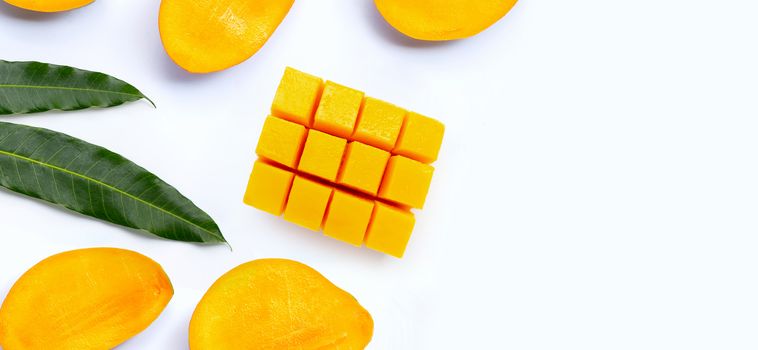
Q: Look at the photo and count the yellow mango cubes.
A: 12